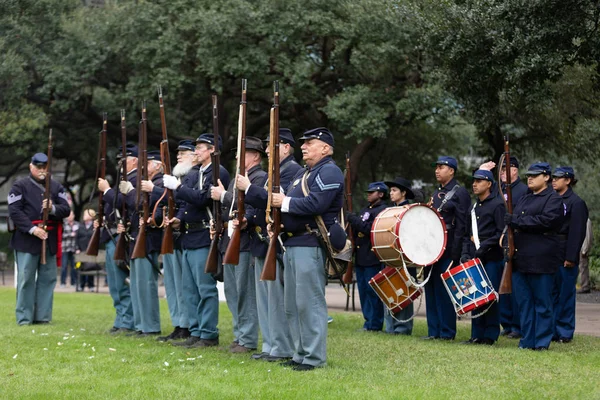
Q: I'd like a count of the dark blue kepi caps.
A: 13